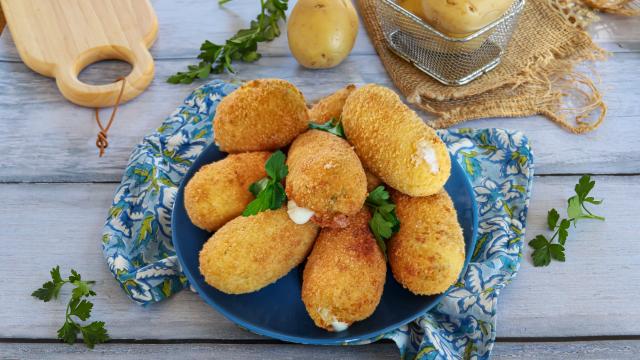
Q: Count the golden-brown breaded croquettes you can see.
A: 8